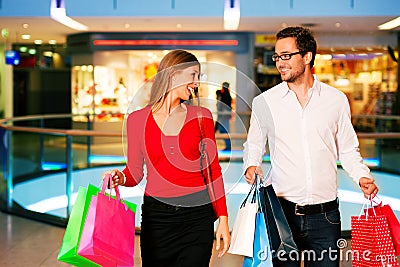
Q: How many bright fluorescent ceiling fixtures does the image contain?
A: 3